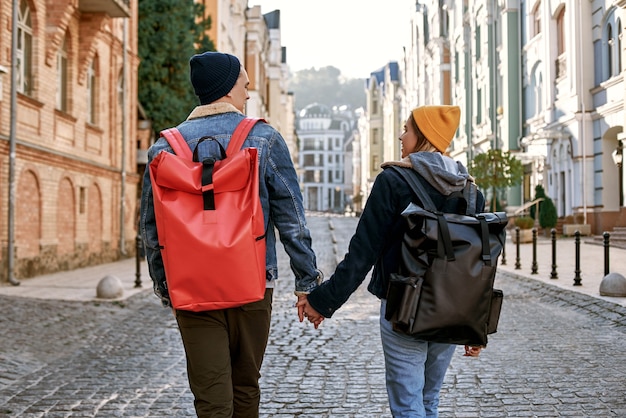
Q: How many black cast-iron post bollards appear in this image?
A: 7